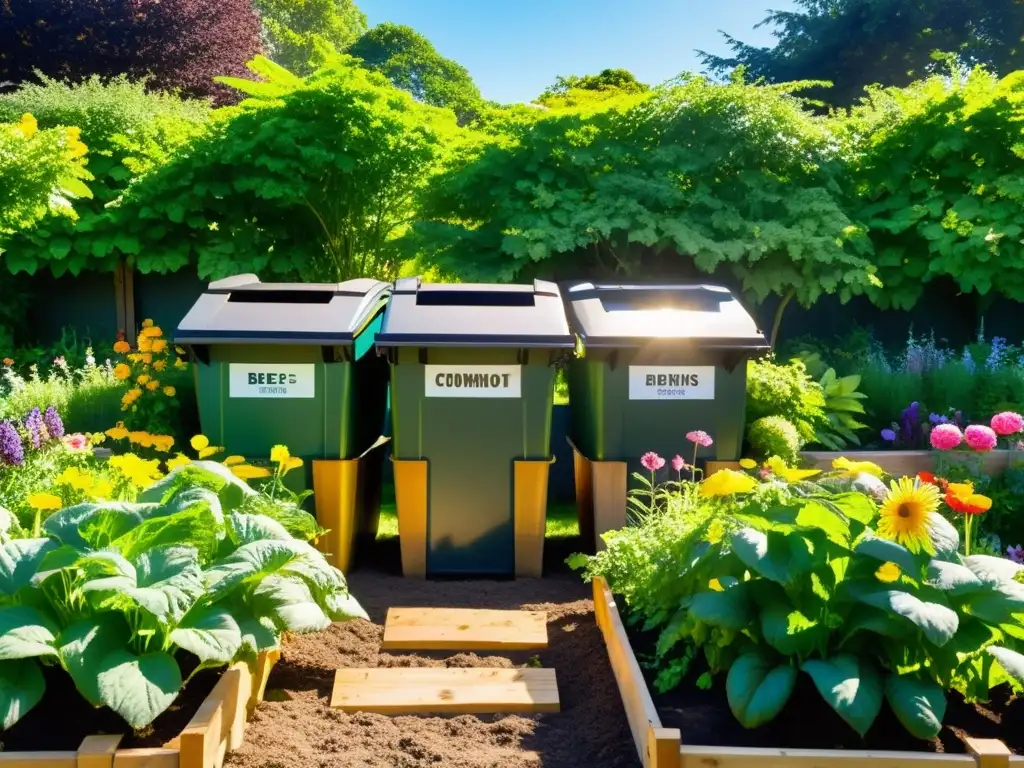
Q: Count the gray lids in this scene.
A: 3